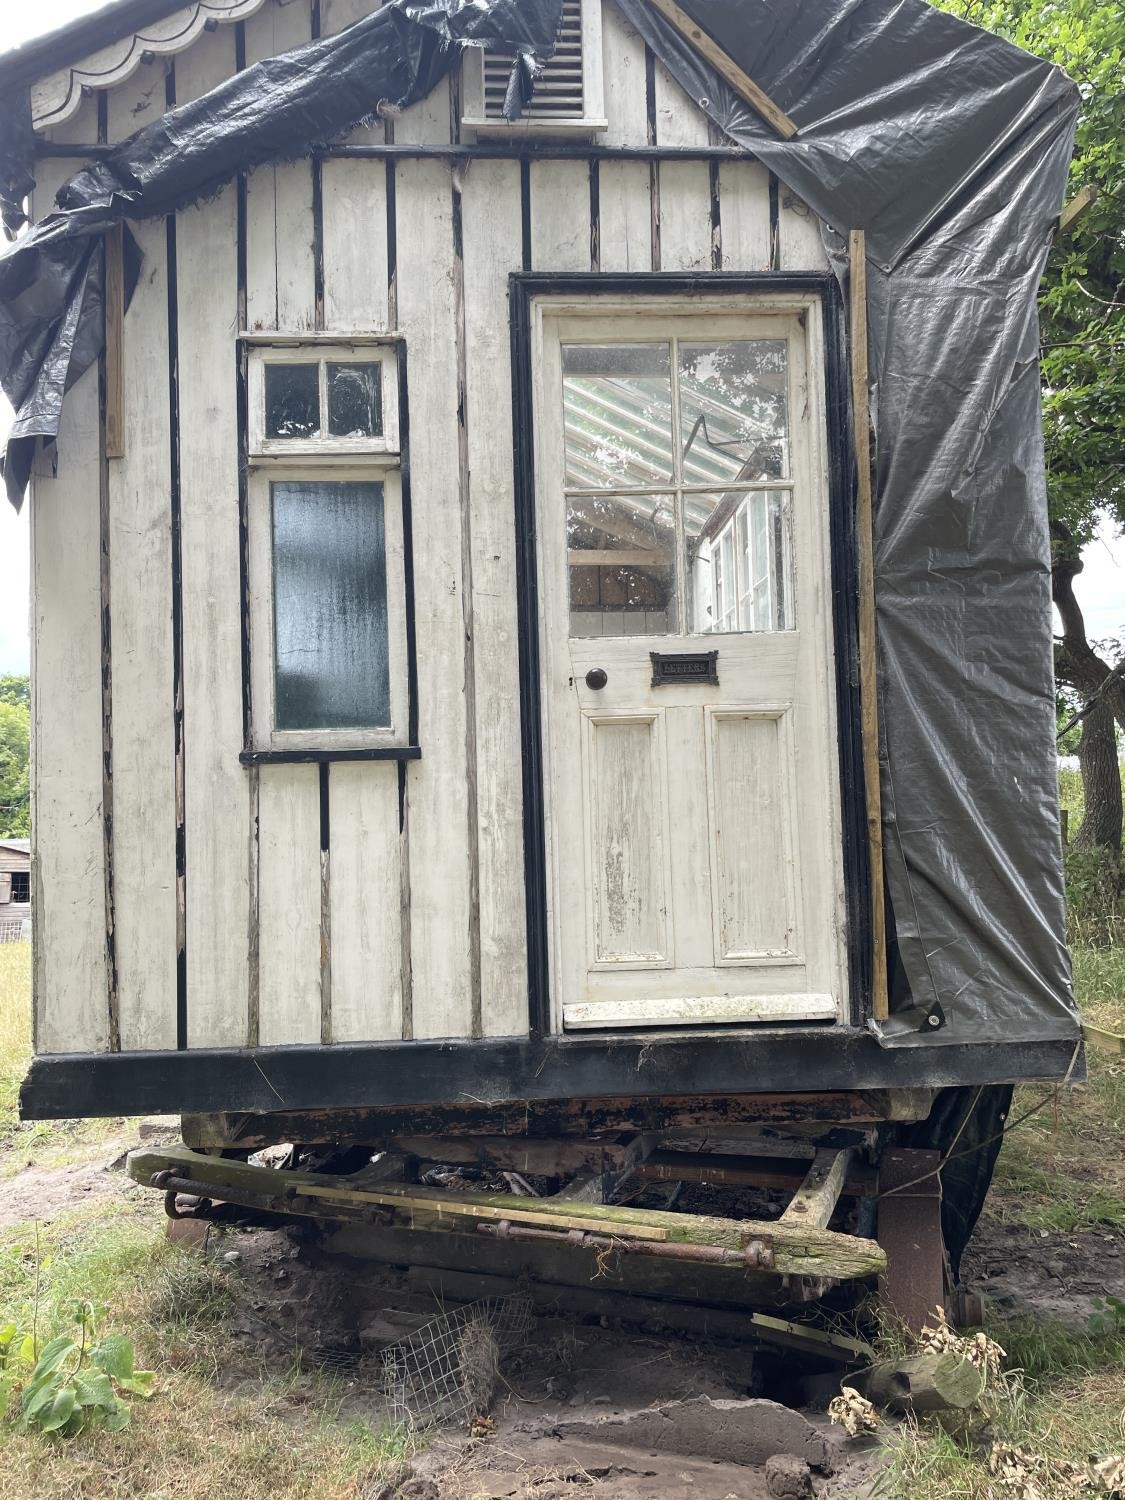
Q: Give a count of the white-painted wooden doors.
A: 1